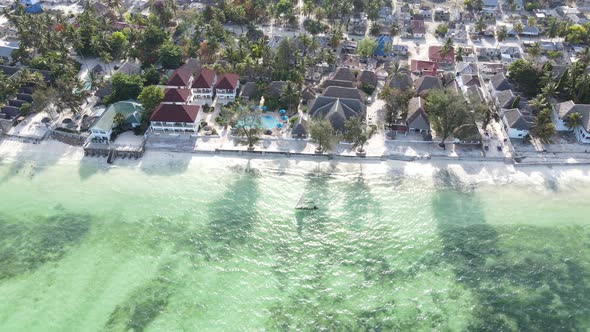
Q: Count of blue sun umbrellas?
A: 5